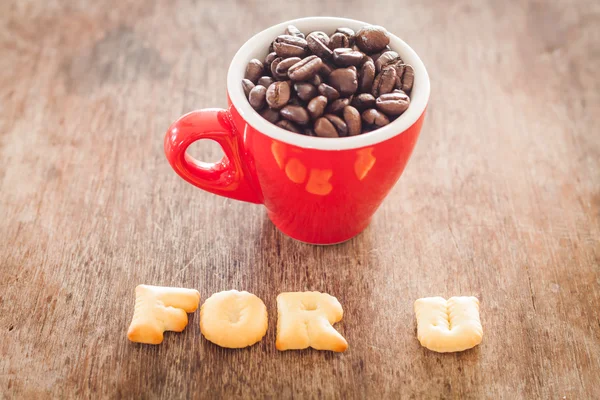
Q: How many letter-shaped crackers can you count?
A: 4